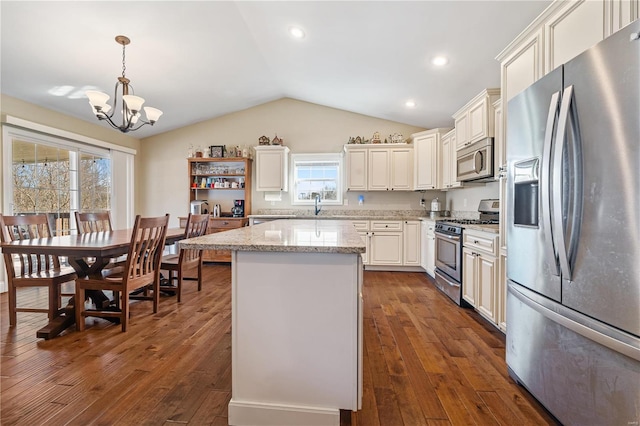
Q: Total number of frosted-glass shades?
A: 5